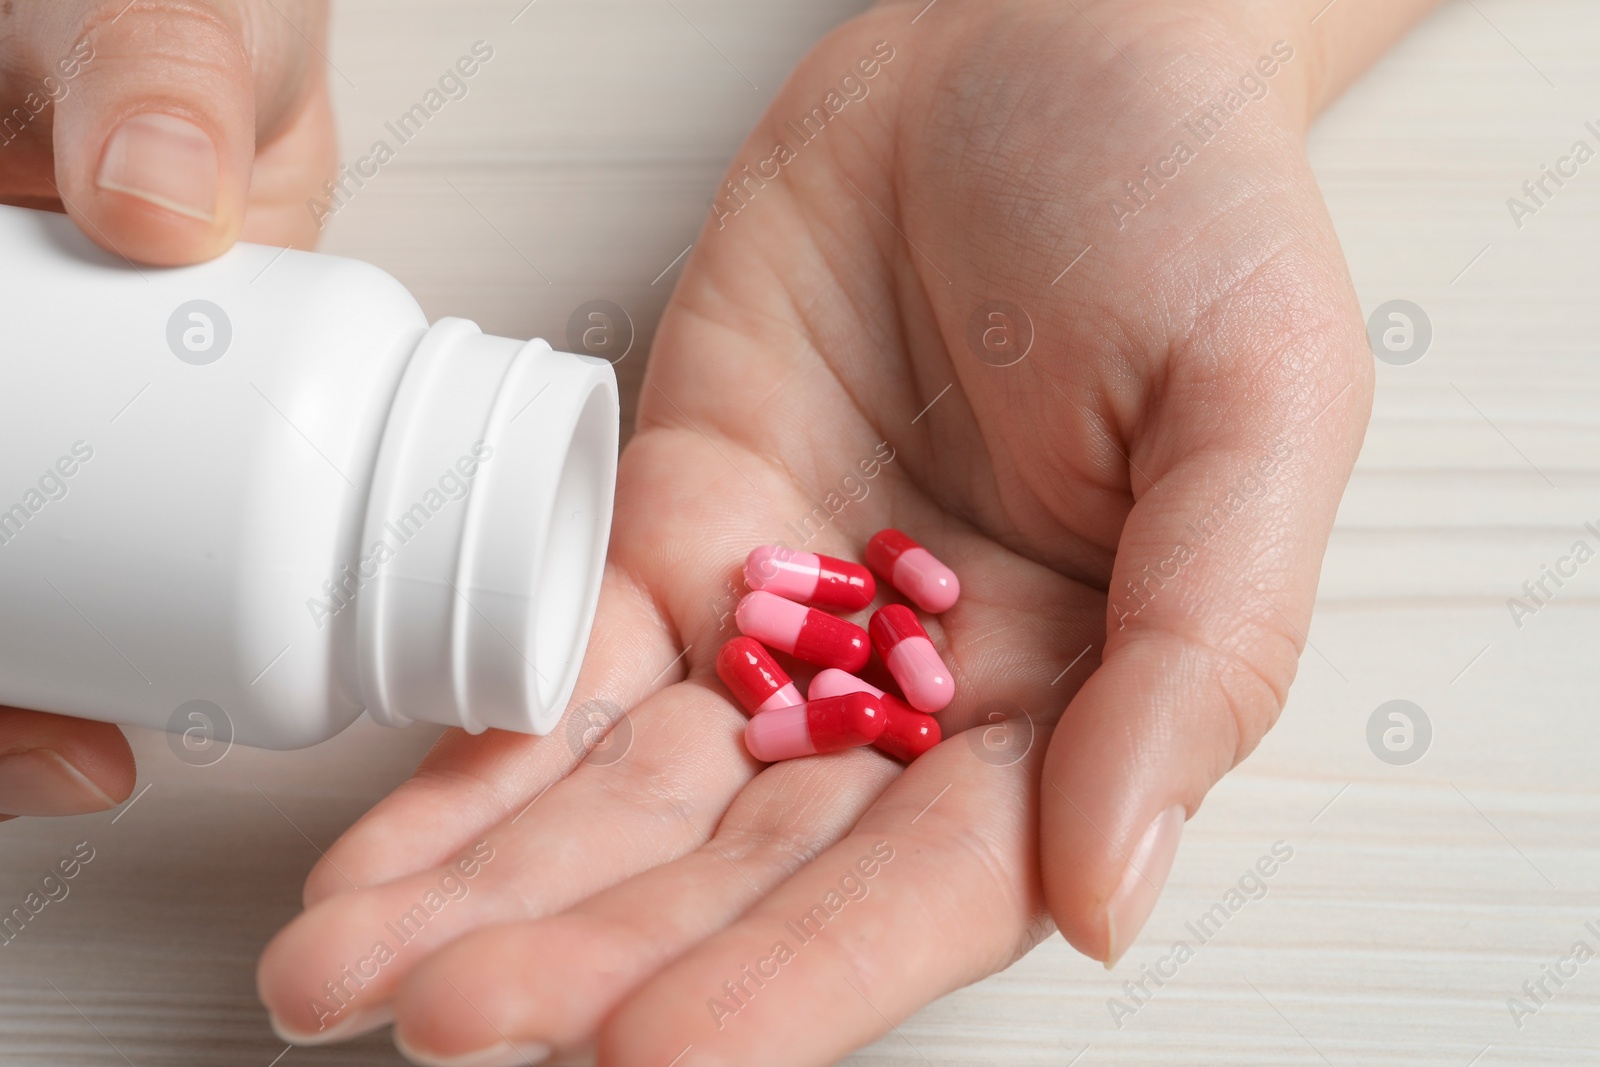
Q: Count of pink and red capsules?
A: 7